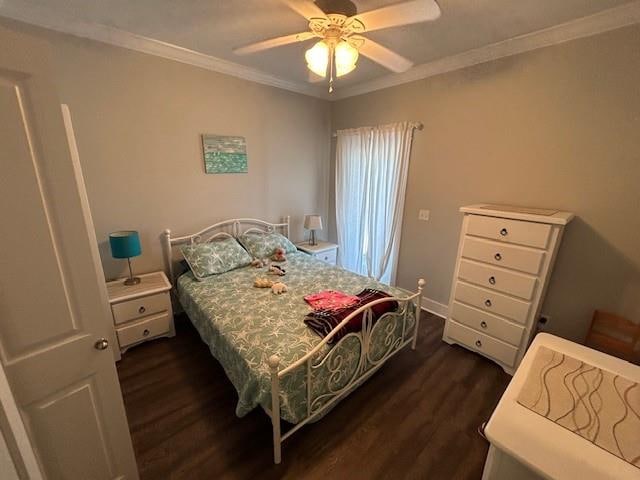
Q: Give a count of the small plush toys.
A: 5